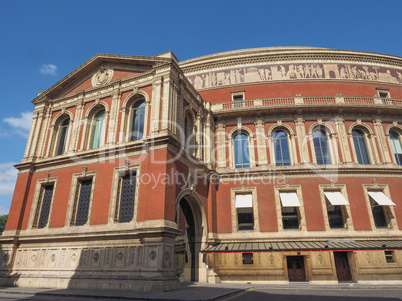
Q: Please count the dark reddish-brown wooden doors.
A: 2